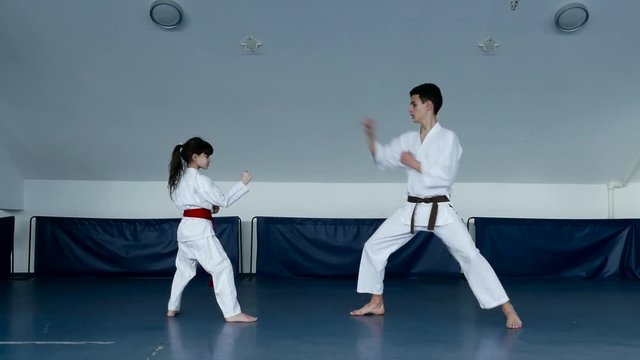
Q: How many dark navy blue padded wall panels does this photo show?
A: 4